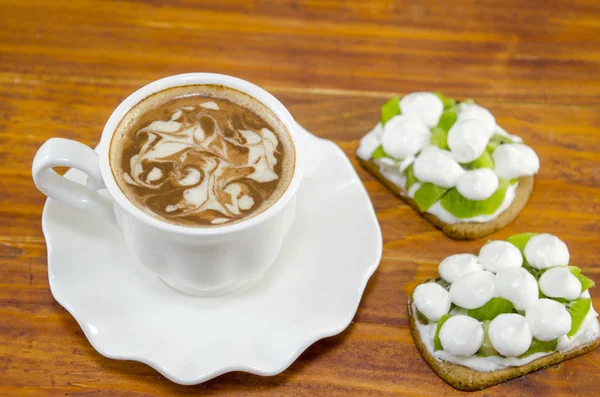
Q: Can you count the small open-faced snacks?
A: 2